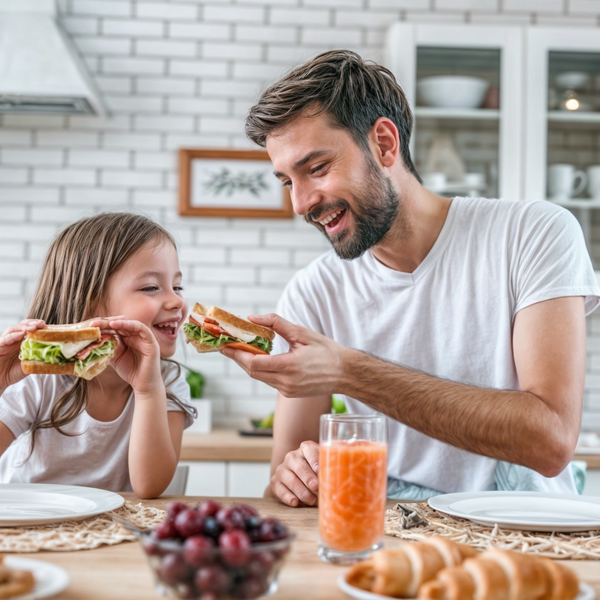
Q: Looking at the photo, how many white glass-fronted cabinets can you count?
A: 2